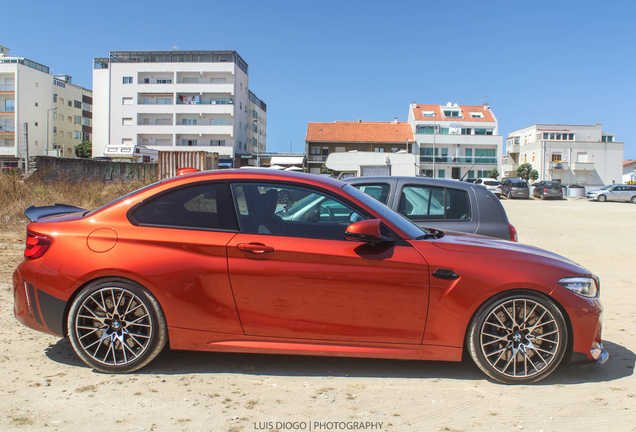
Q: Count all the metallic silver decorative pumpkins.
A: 0